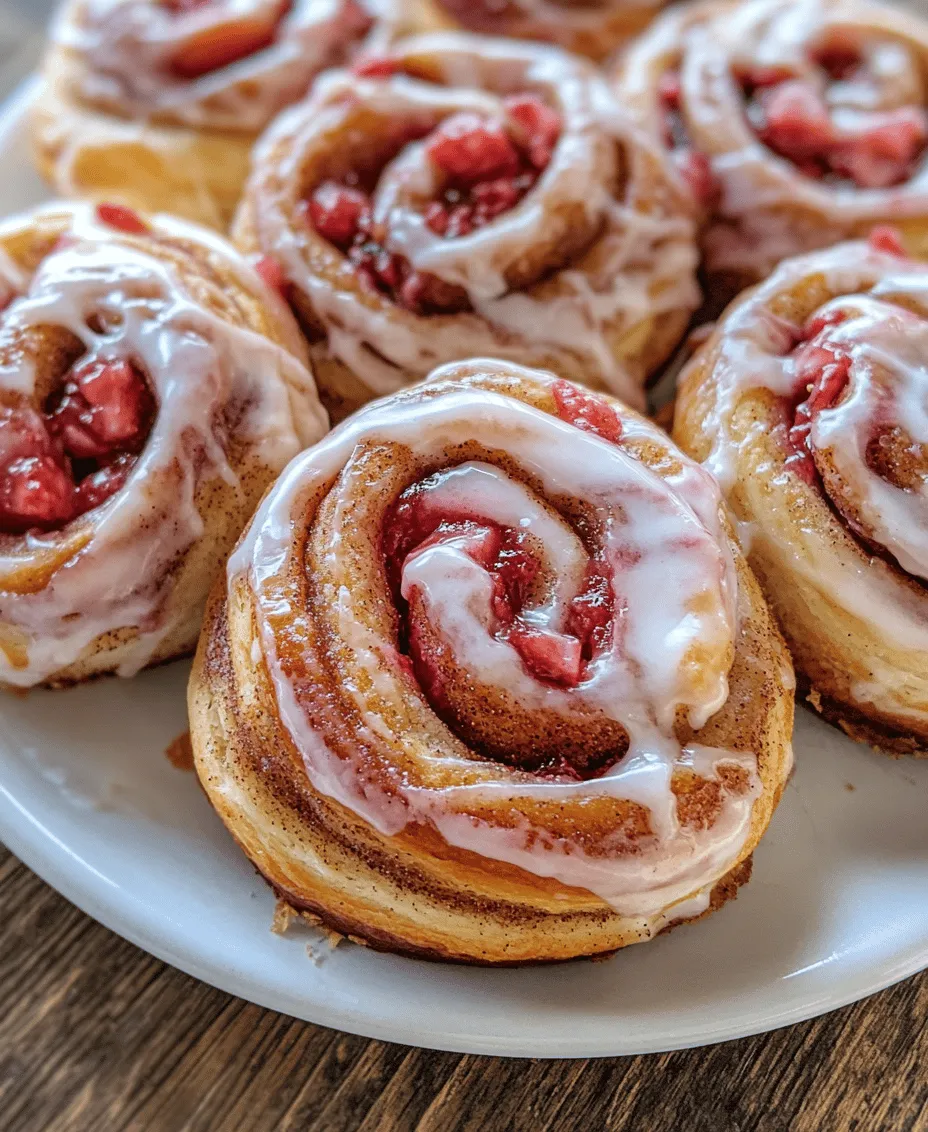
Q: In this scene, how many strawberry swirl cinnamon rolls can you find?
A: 7